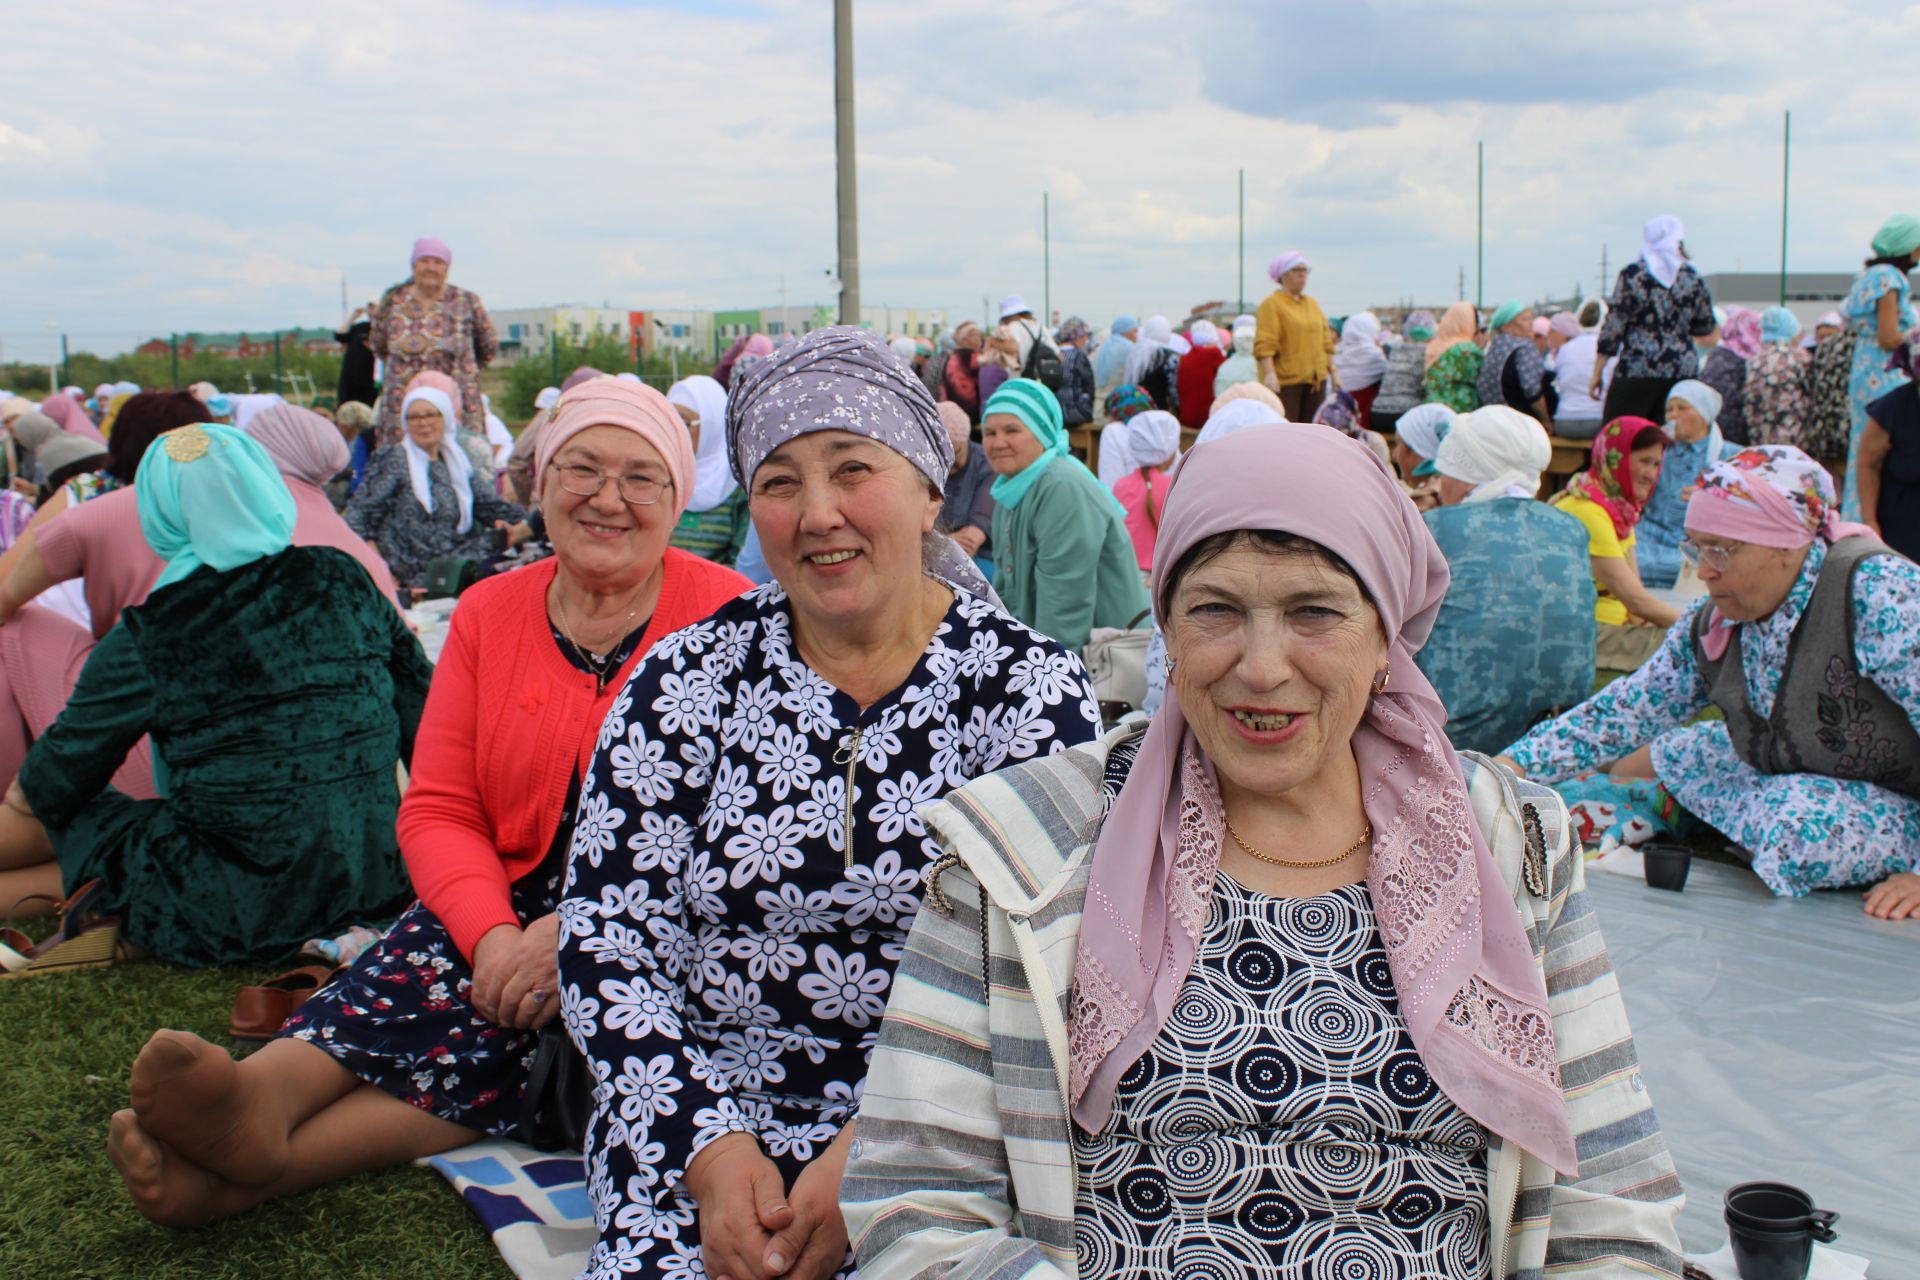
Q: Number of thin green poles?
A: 4